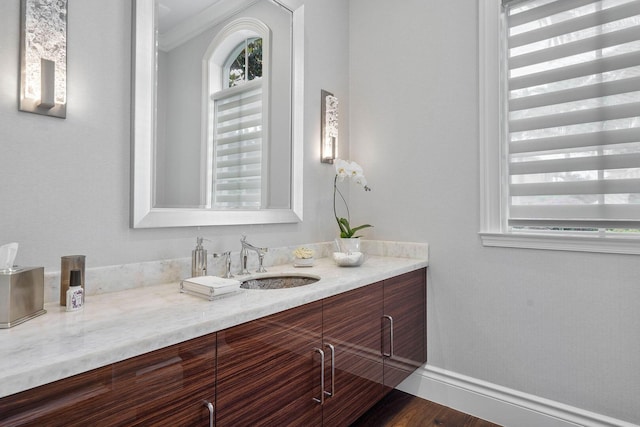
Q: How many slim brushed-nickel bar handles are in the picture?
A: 4